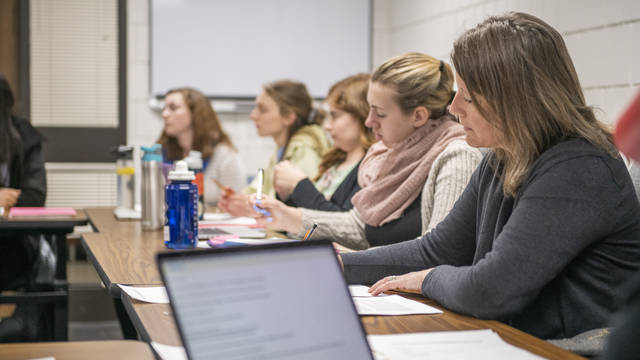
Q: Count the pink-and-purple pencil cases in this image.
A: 1